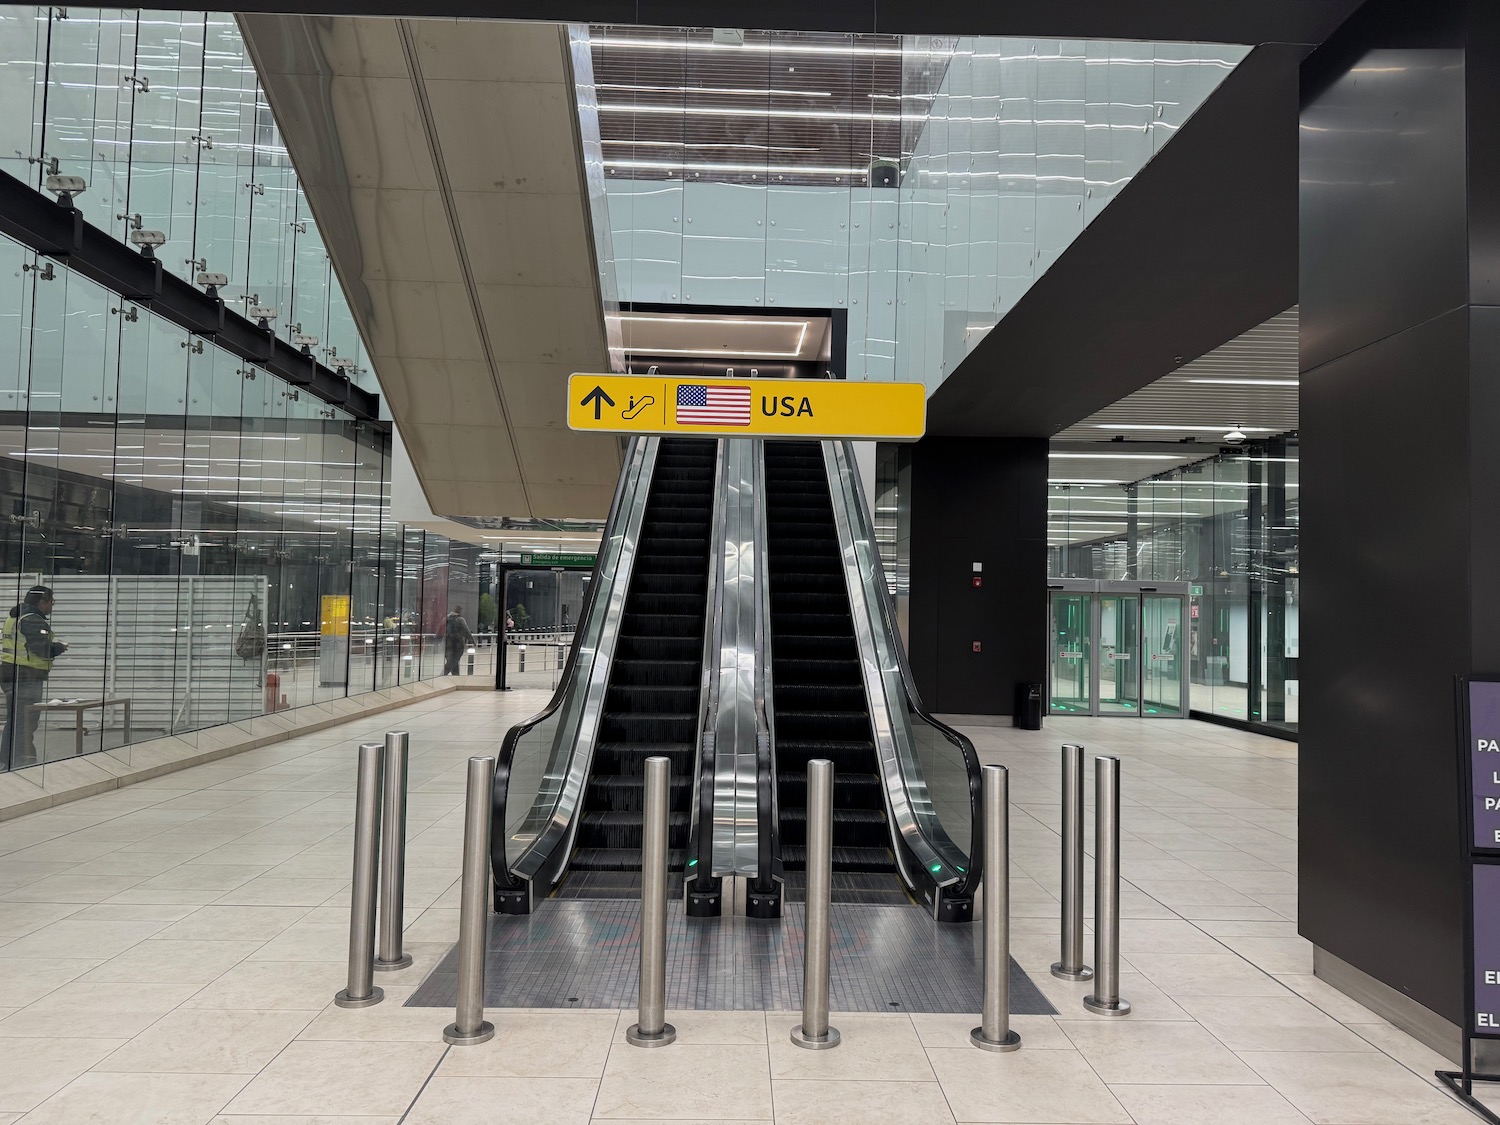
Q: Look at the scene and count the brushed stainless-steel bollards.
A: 8